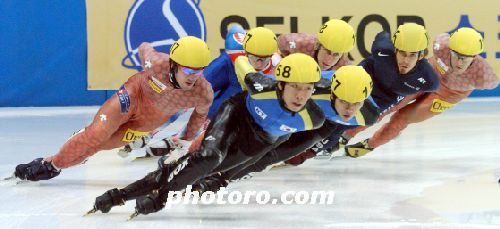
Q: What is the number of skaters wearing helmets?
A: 7